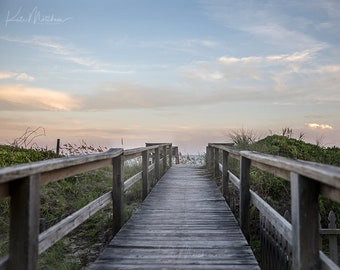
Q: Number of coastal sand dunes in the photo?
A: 2